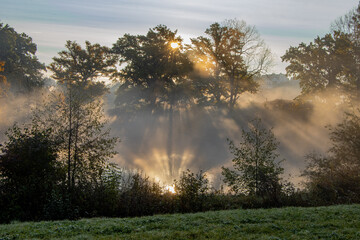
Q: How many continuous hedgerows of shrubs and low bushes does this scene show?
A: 1